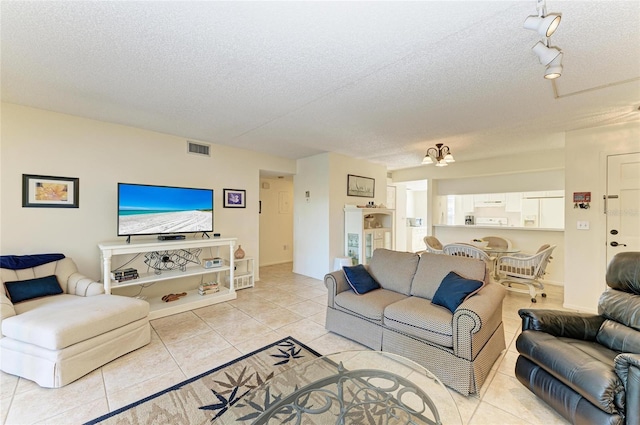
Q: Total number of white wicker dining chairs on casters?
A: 4